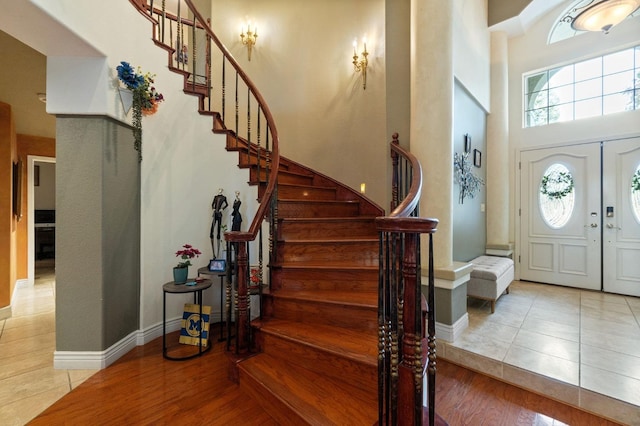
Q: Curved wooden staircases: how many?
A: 1